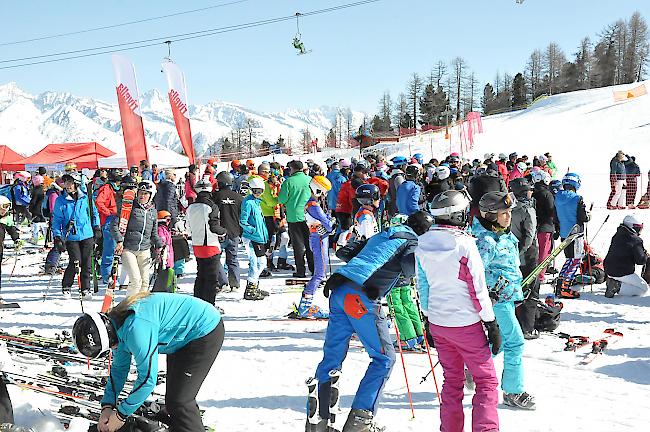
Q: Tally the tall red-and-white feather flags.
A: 2